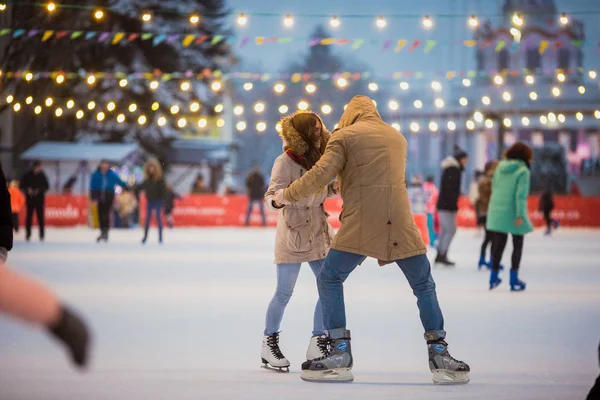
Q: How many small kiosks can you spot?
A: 2